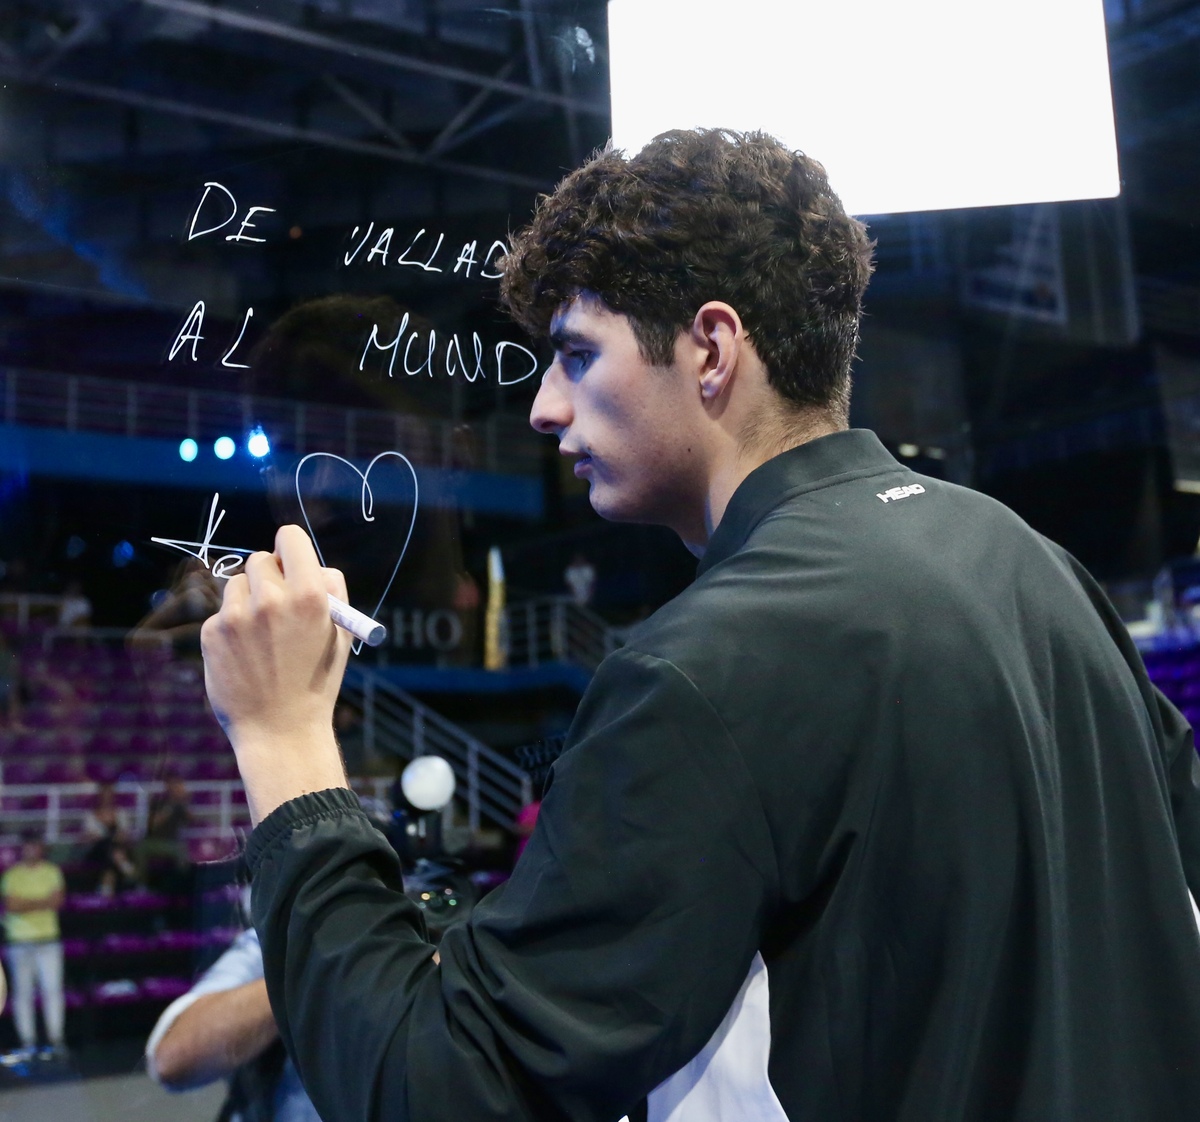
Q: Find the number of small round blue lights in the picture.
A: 3